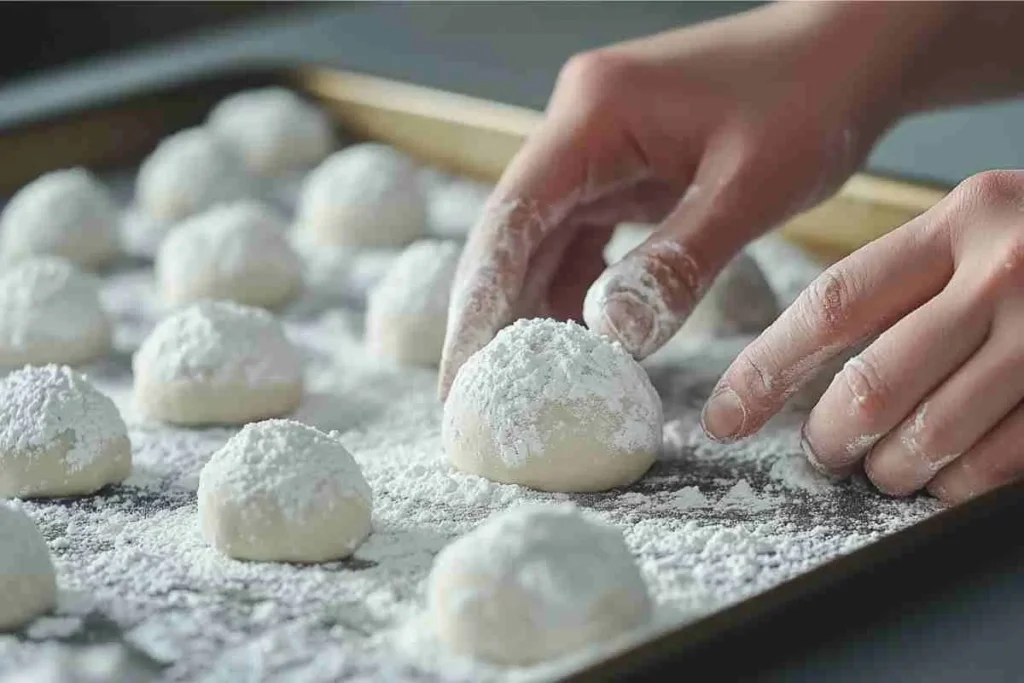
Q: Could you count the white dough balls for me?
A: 14